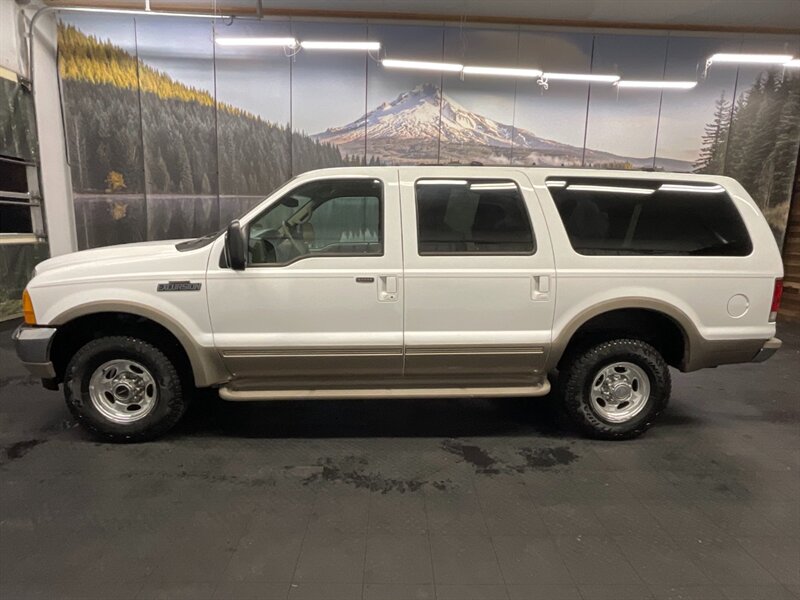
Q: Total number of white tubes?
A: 8